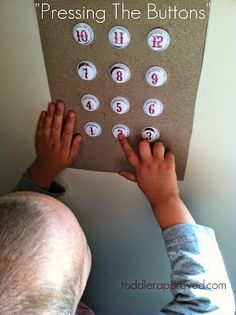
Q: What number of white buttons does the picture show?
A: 12